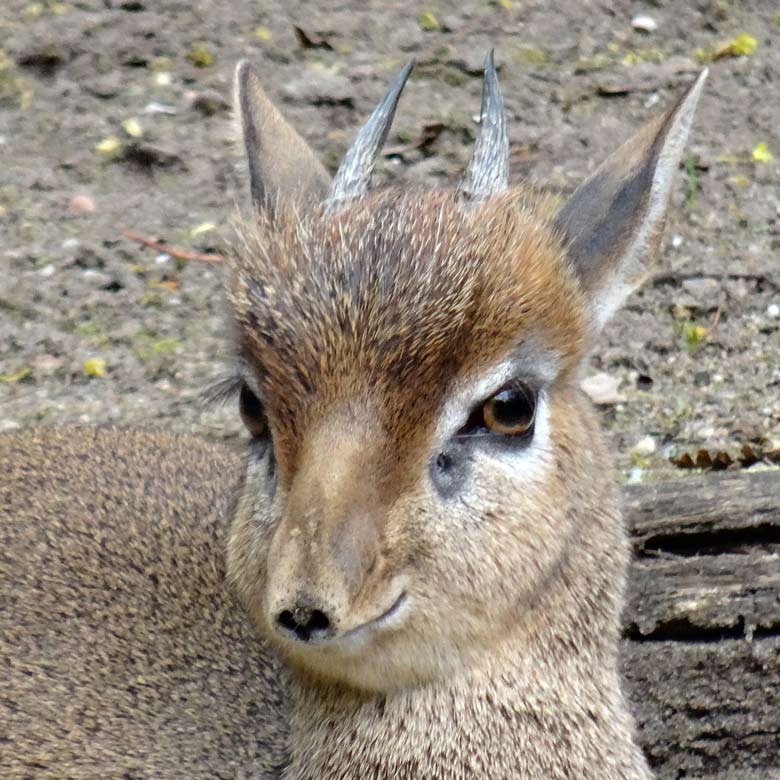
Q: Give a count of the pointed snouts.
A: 1